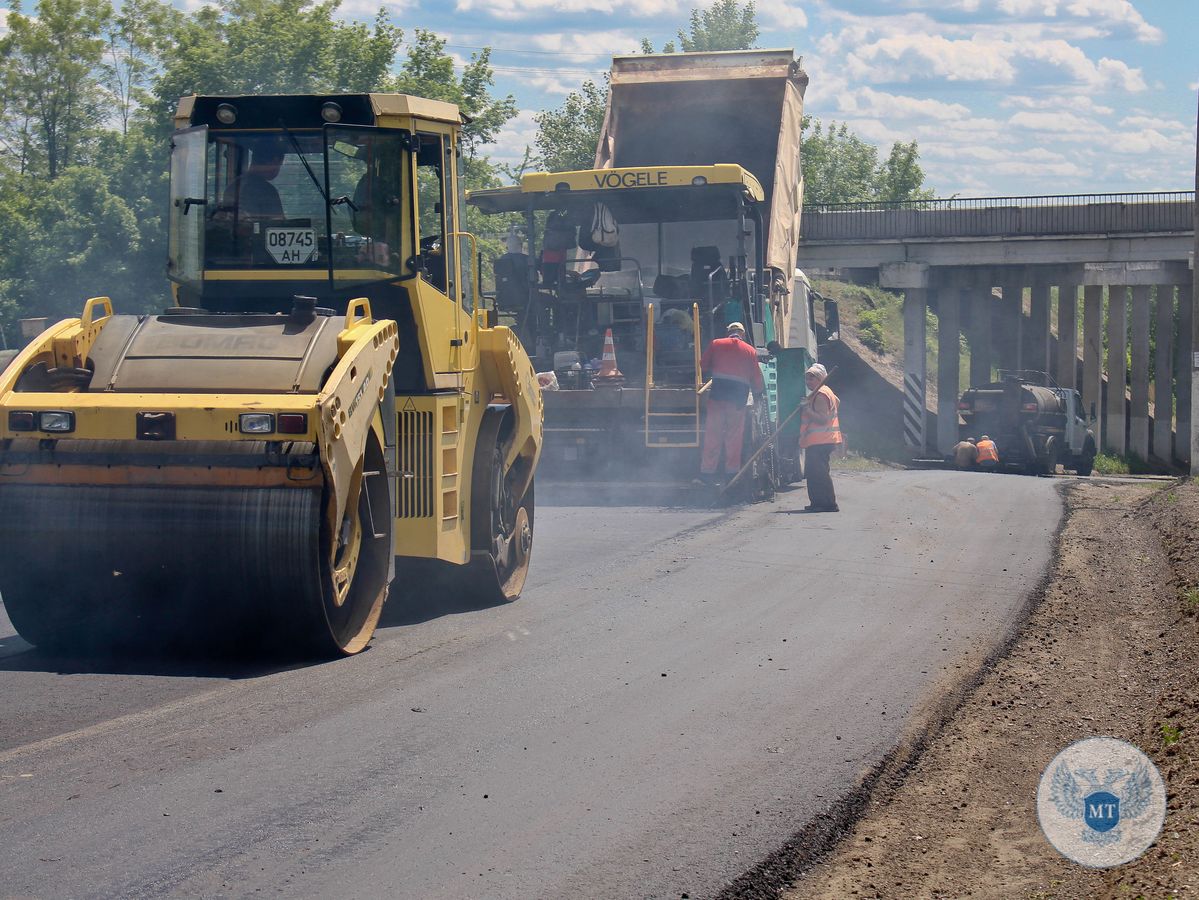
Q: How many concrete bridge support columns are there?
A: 11